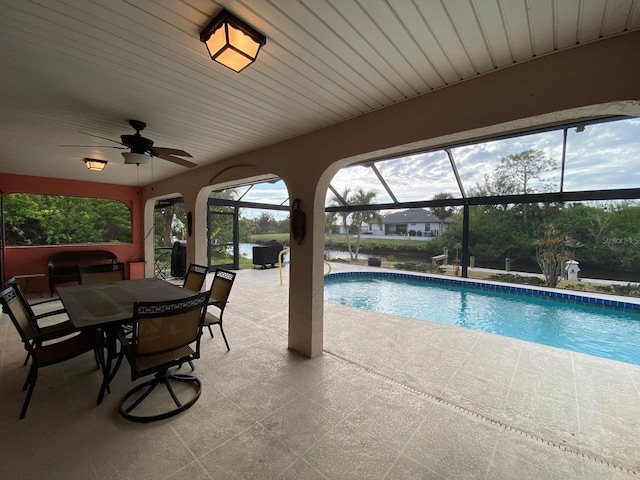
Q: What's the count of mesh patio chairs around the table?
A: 6